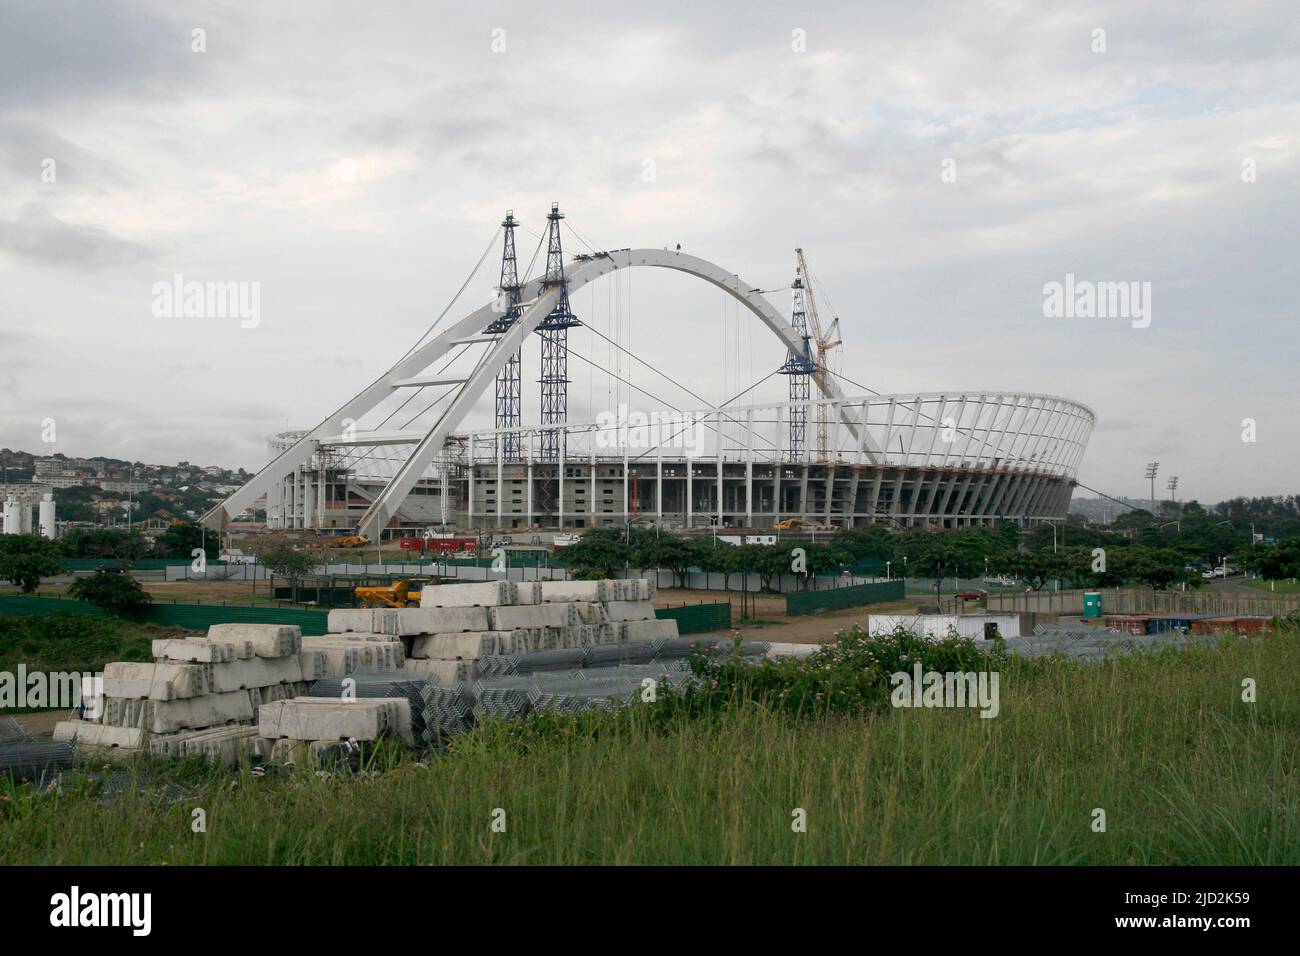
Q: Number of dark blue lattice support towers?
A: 3